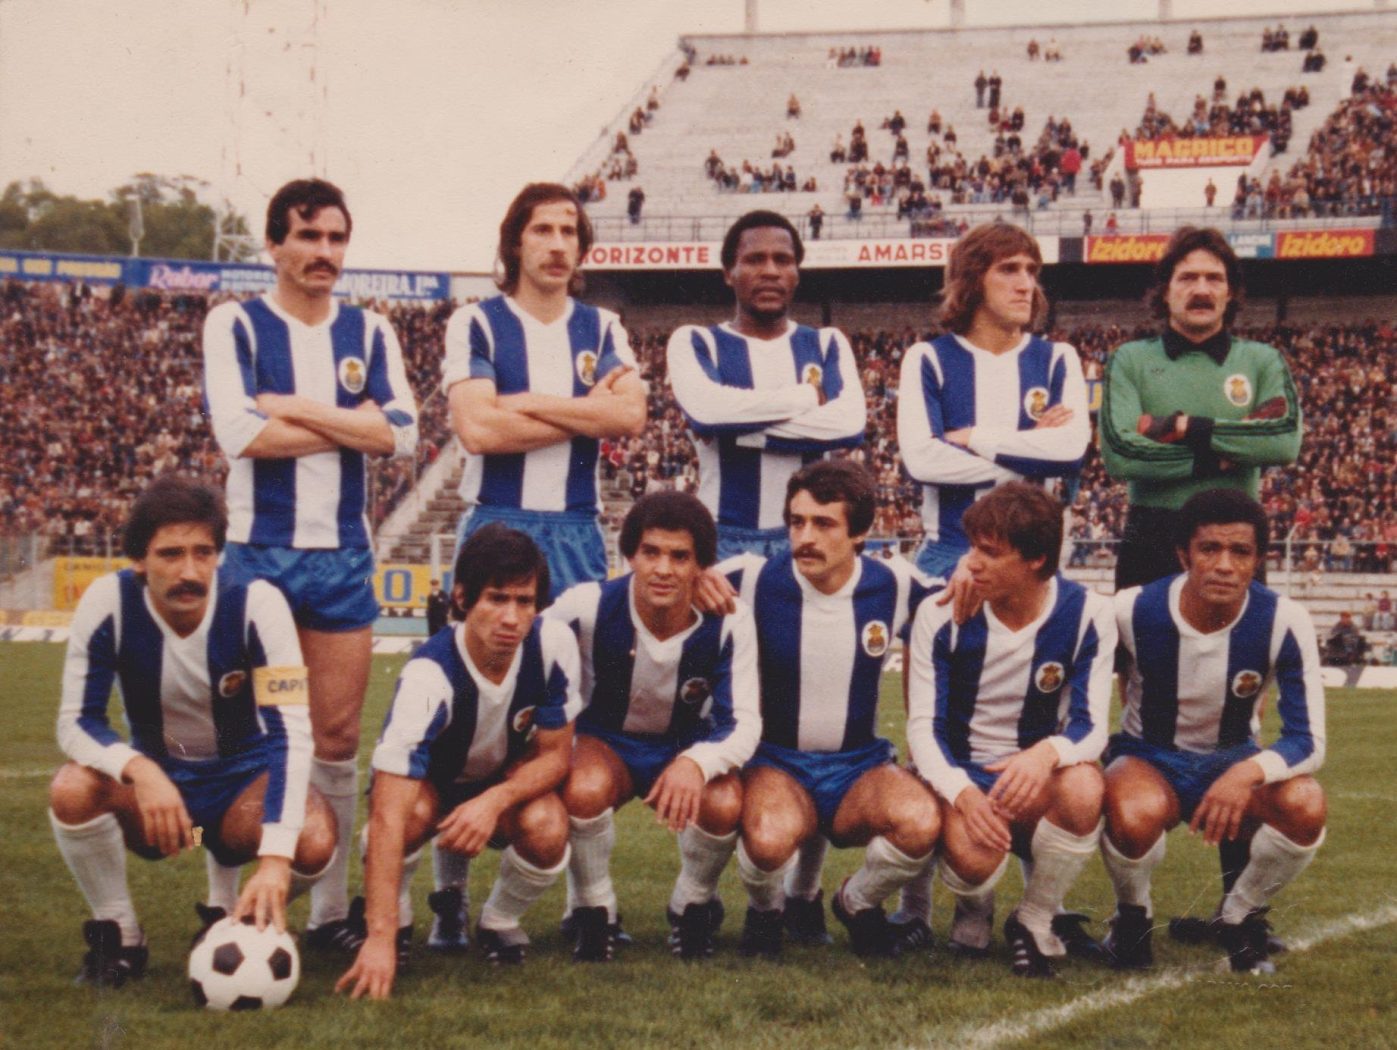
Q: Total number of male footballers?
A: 11